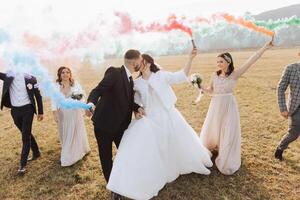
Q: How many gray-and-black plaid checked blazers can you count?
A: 1